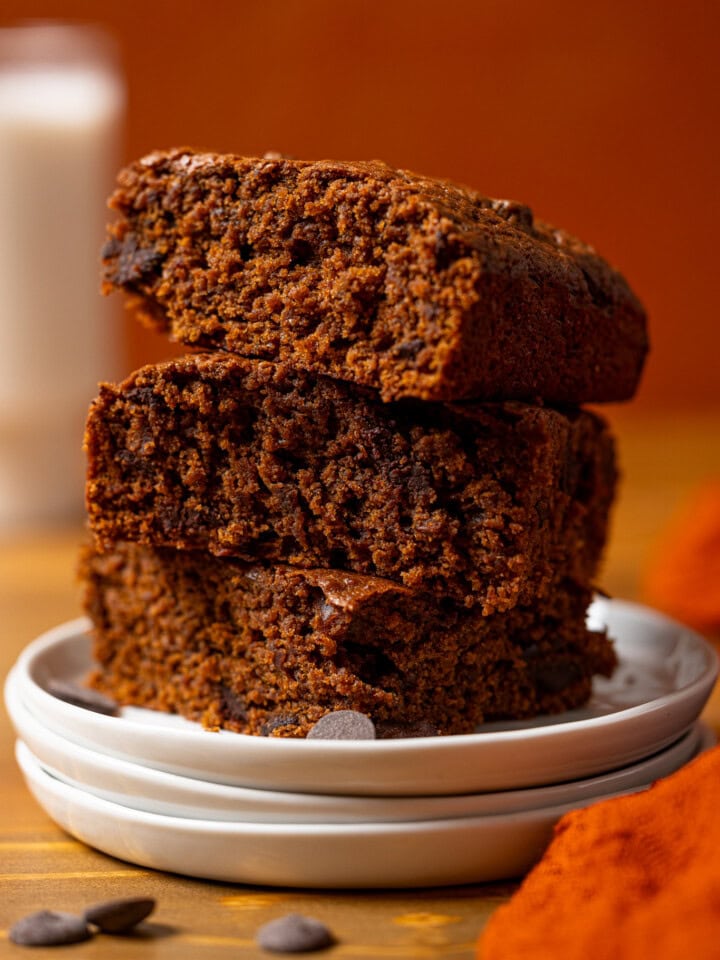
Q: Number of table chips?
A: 3